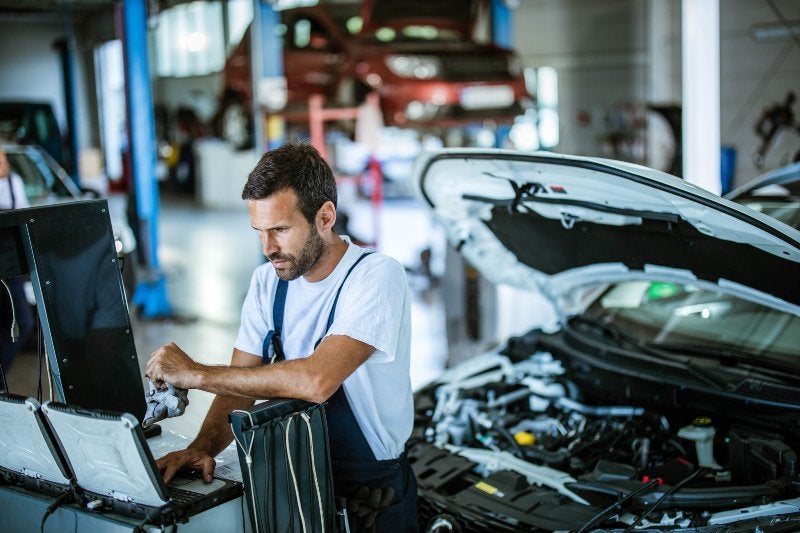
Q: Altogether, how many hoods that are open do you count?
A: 2